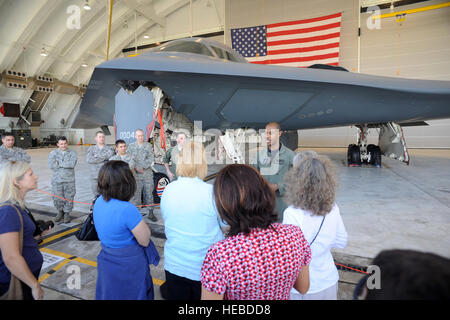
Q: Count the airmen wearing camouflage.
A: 5